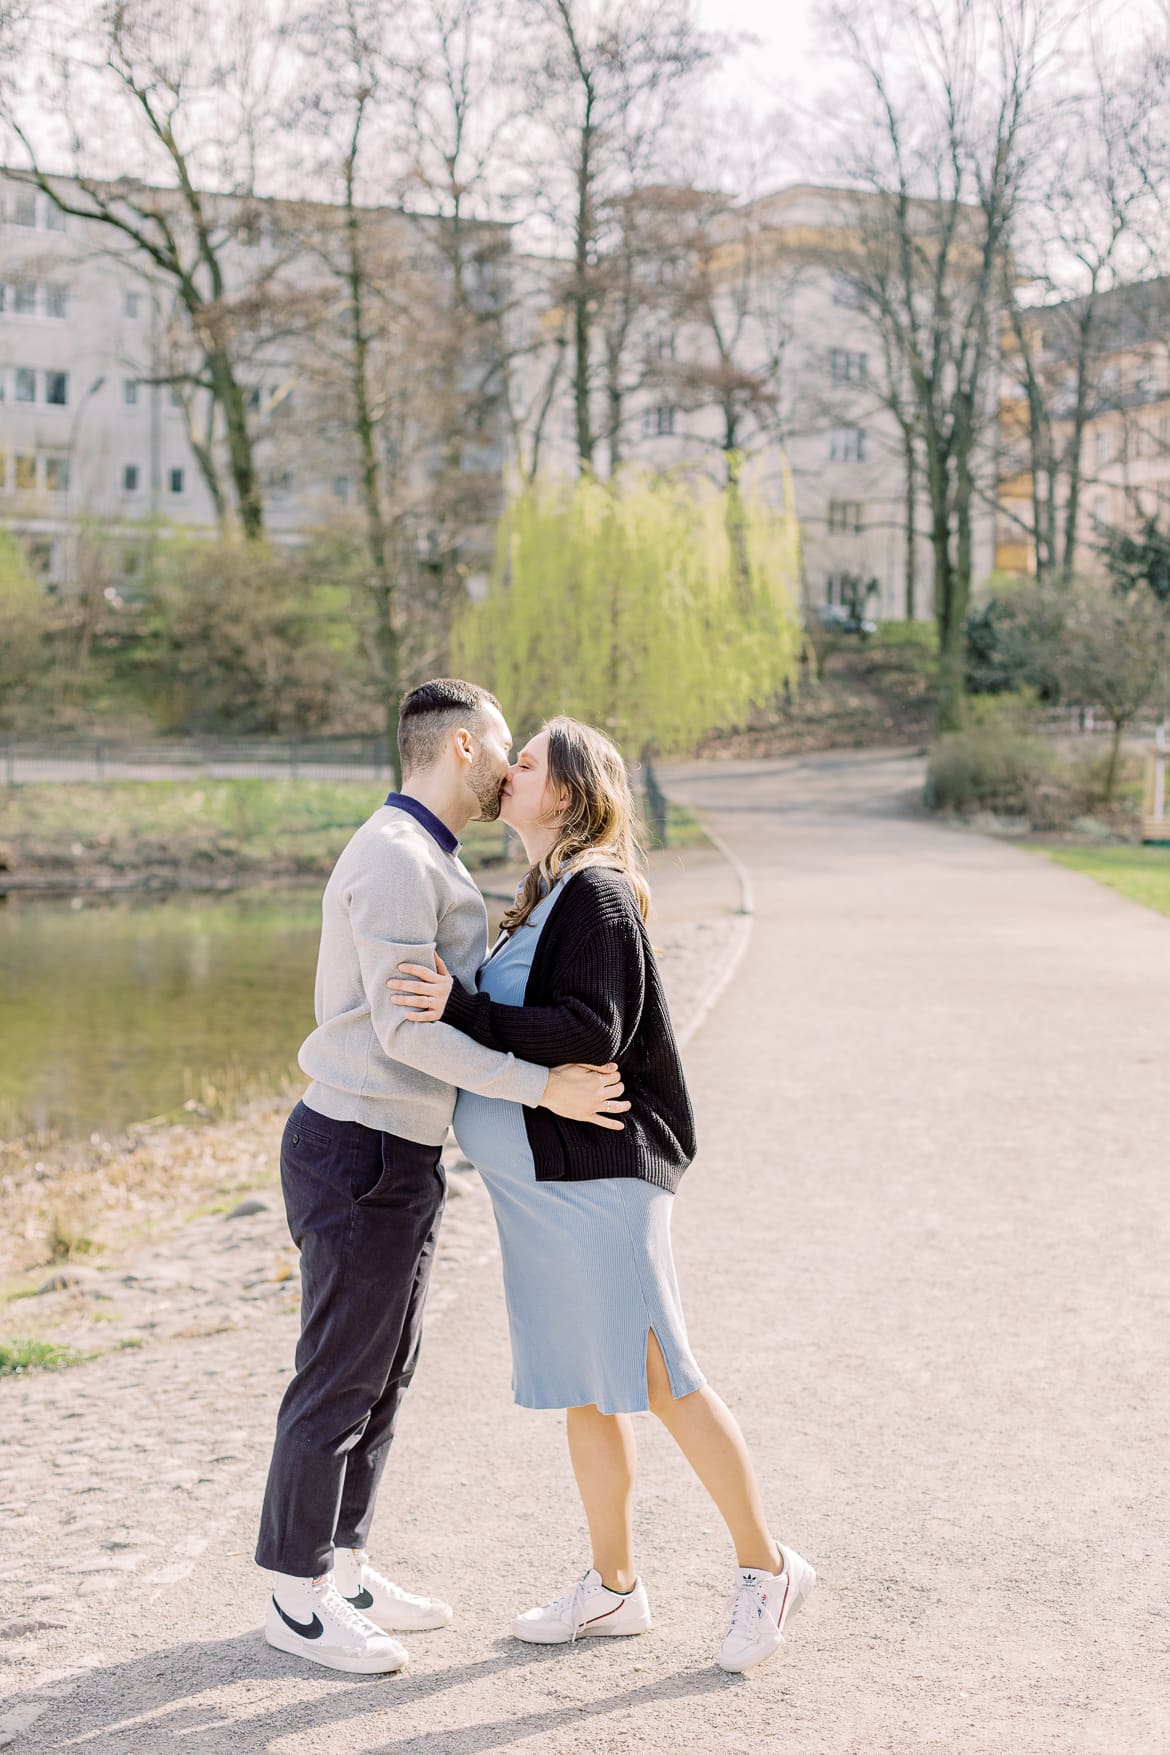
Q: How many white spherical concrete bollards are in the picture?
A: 0